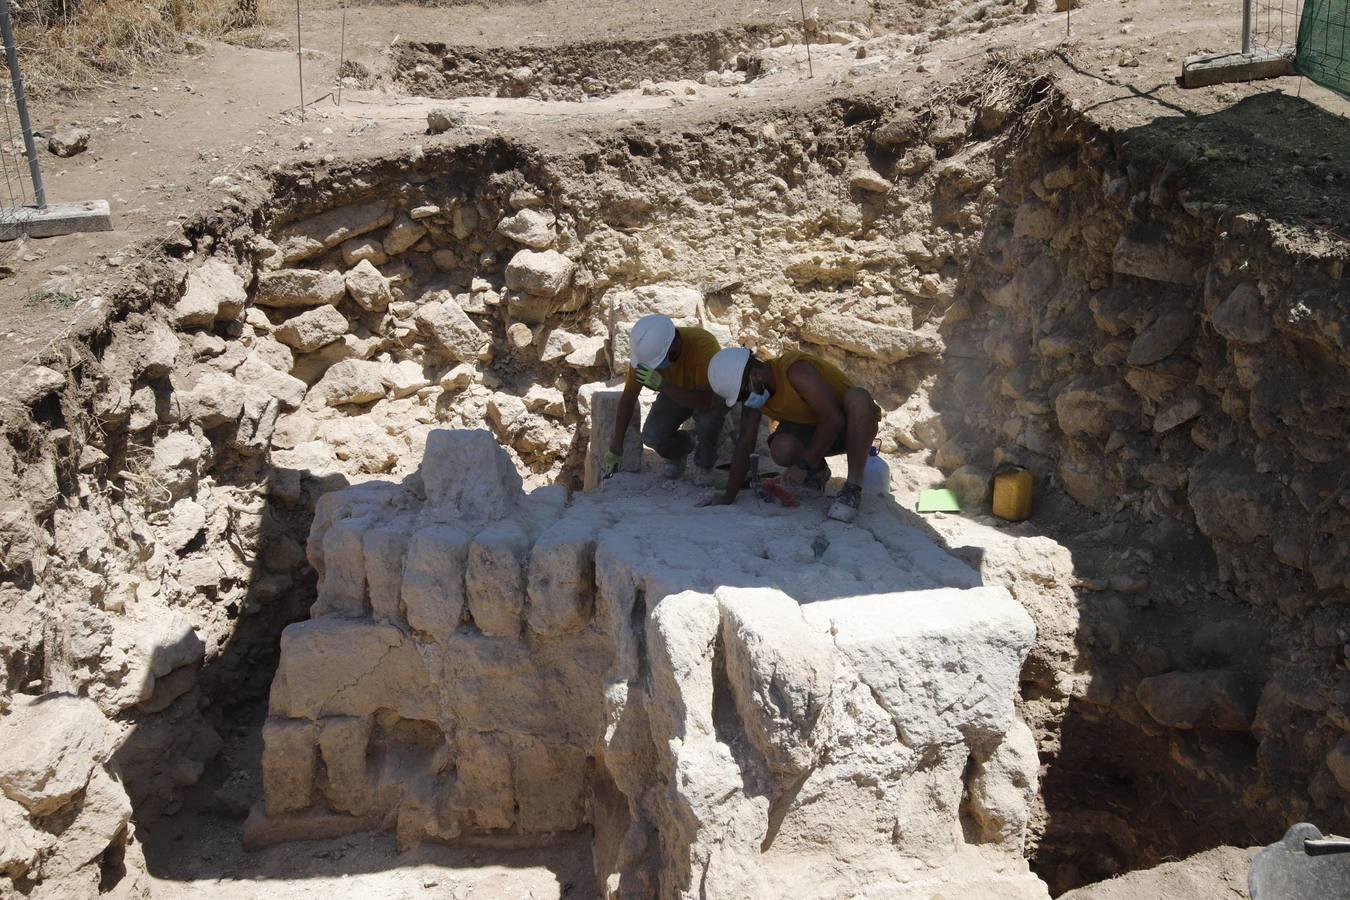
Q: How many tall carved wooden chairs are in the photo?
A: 0